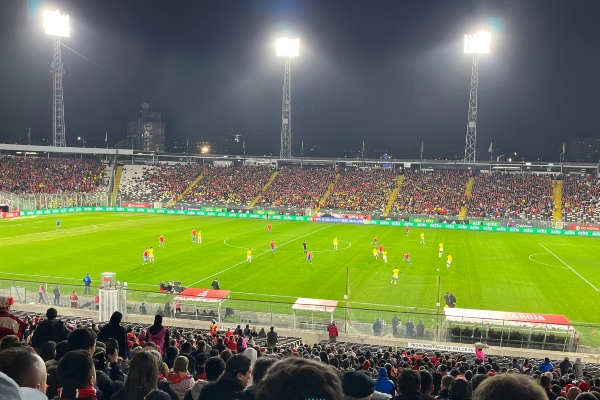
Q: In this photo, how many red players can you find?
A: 10